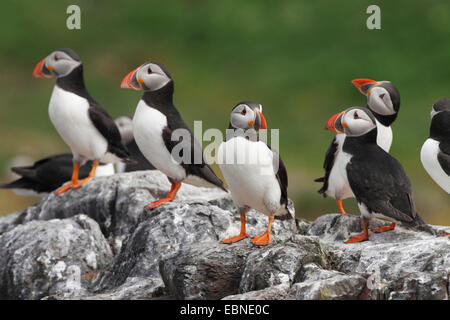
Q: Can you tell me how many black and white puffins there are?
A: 8